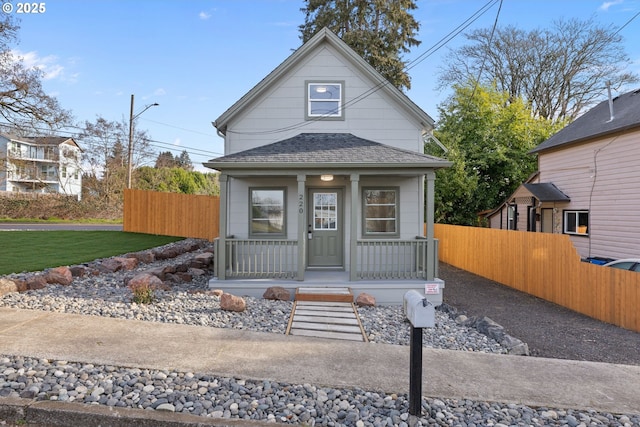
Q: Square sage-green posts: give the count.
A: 4